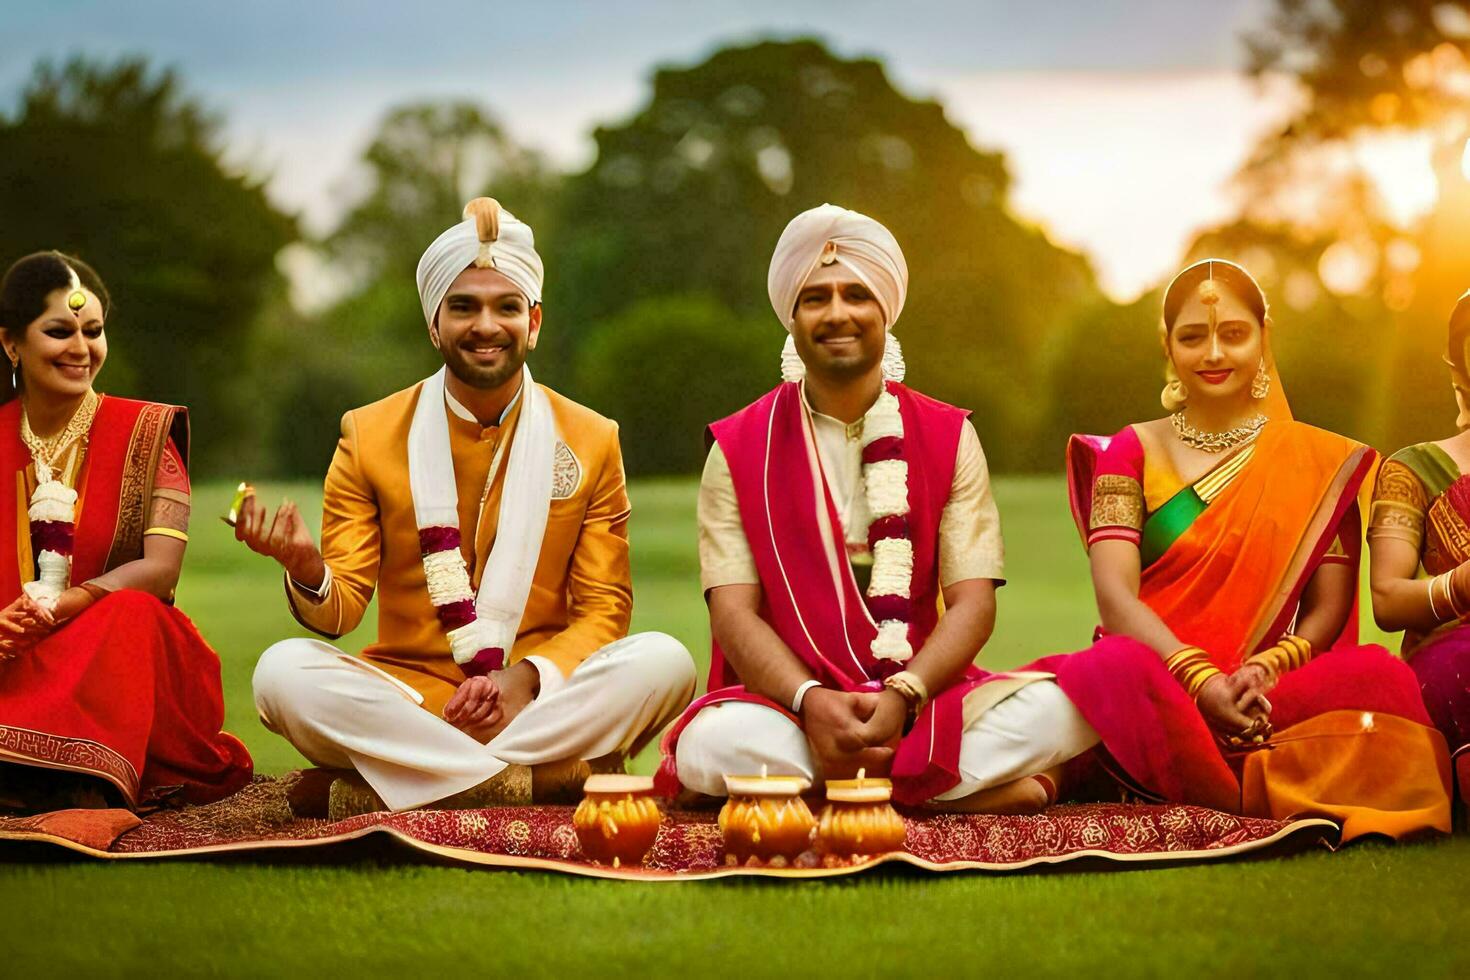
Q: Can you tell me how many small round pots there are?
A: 3